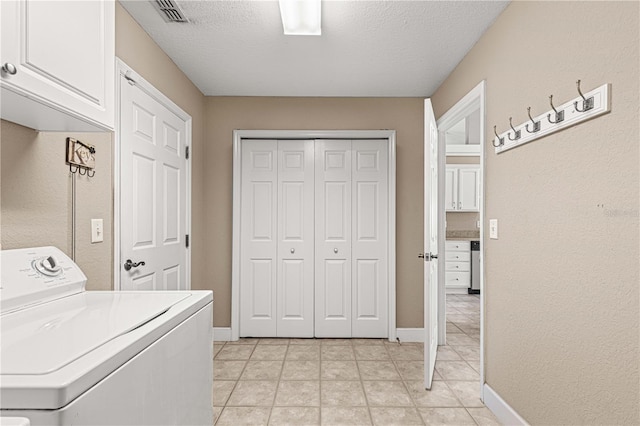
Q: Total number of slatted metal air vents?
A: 1